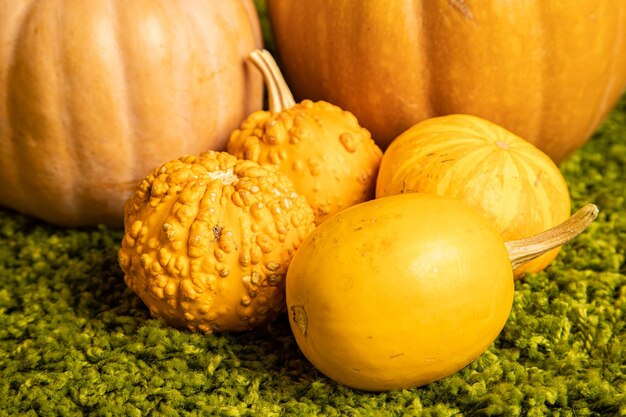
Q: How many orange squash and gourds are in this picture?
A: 6